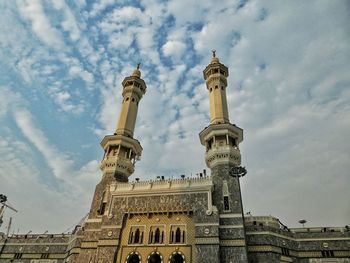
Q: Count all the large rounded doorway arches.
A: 3